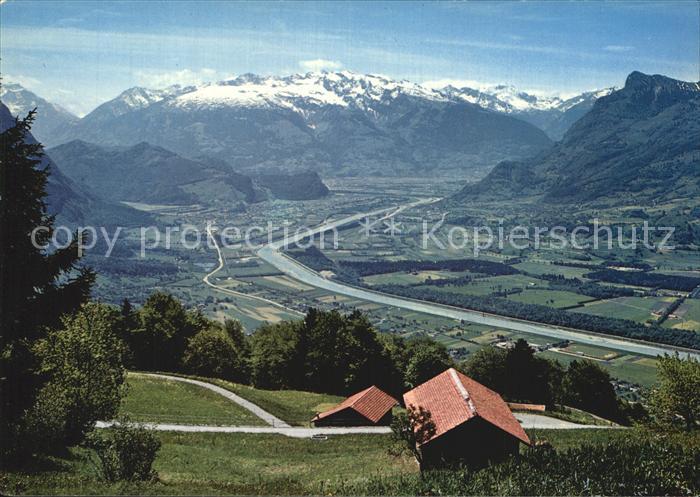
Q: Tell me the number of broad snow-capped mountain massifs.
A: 1